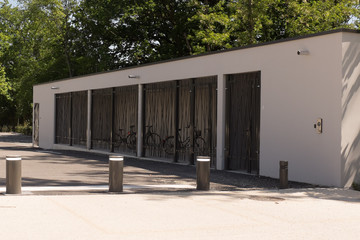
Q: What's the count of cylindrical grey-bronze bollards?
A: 4